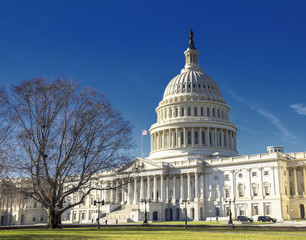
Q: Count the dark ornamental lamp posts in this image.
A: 4